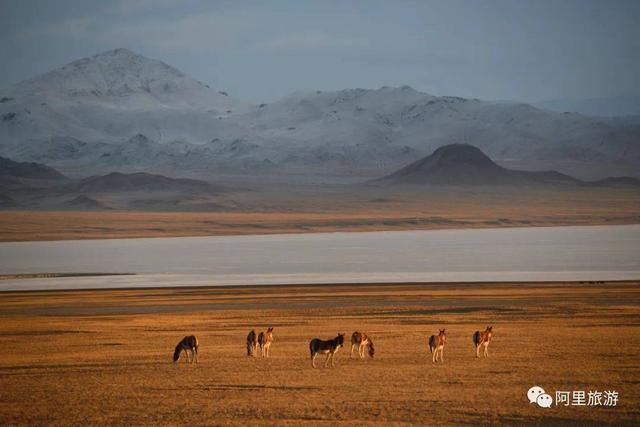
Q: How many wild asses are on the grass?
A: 7